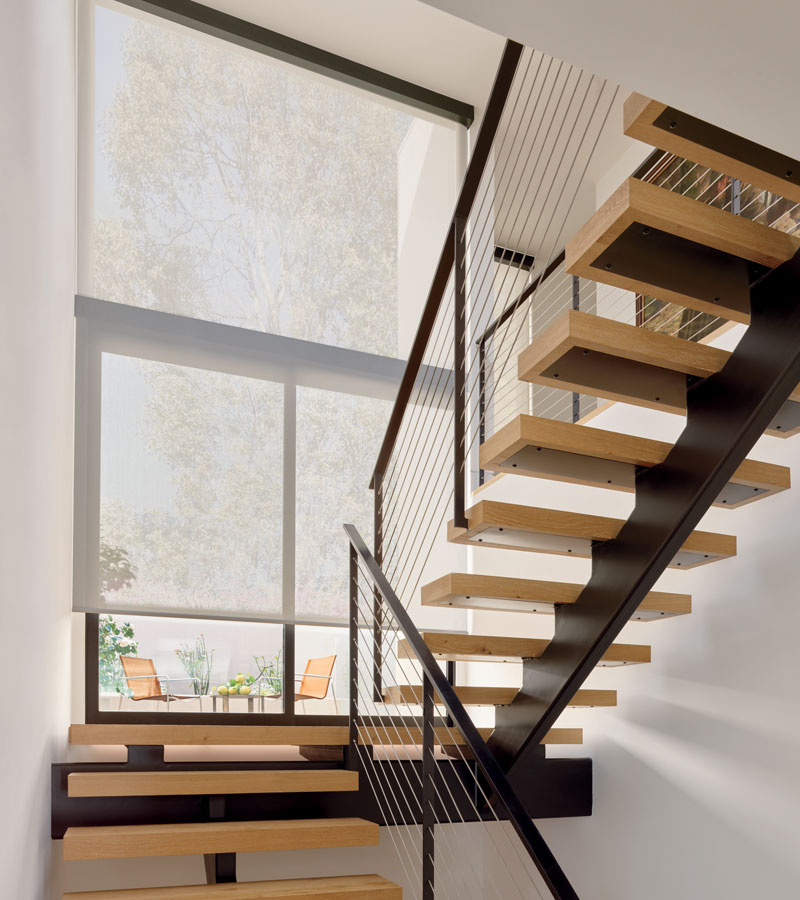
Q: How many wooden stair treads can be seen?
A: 12